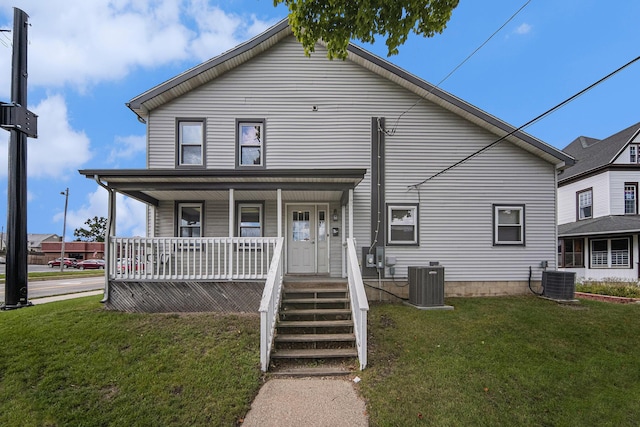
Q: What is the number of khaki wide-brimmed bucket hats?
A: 0